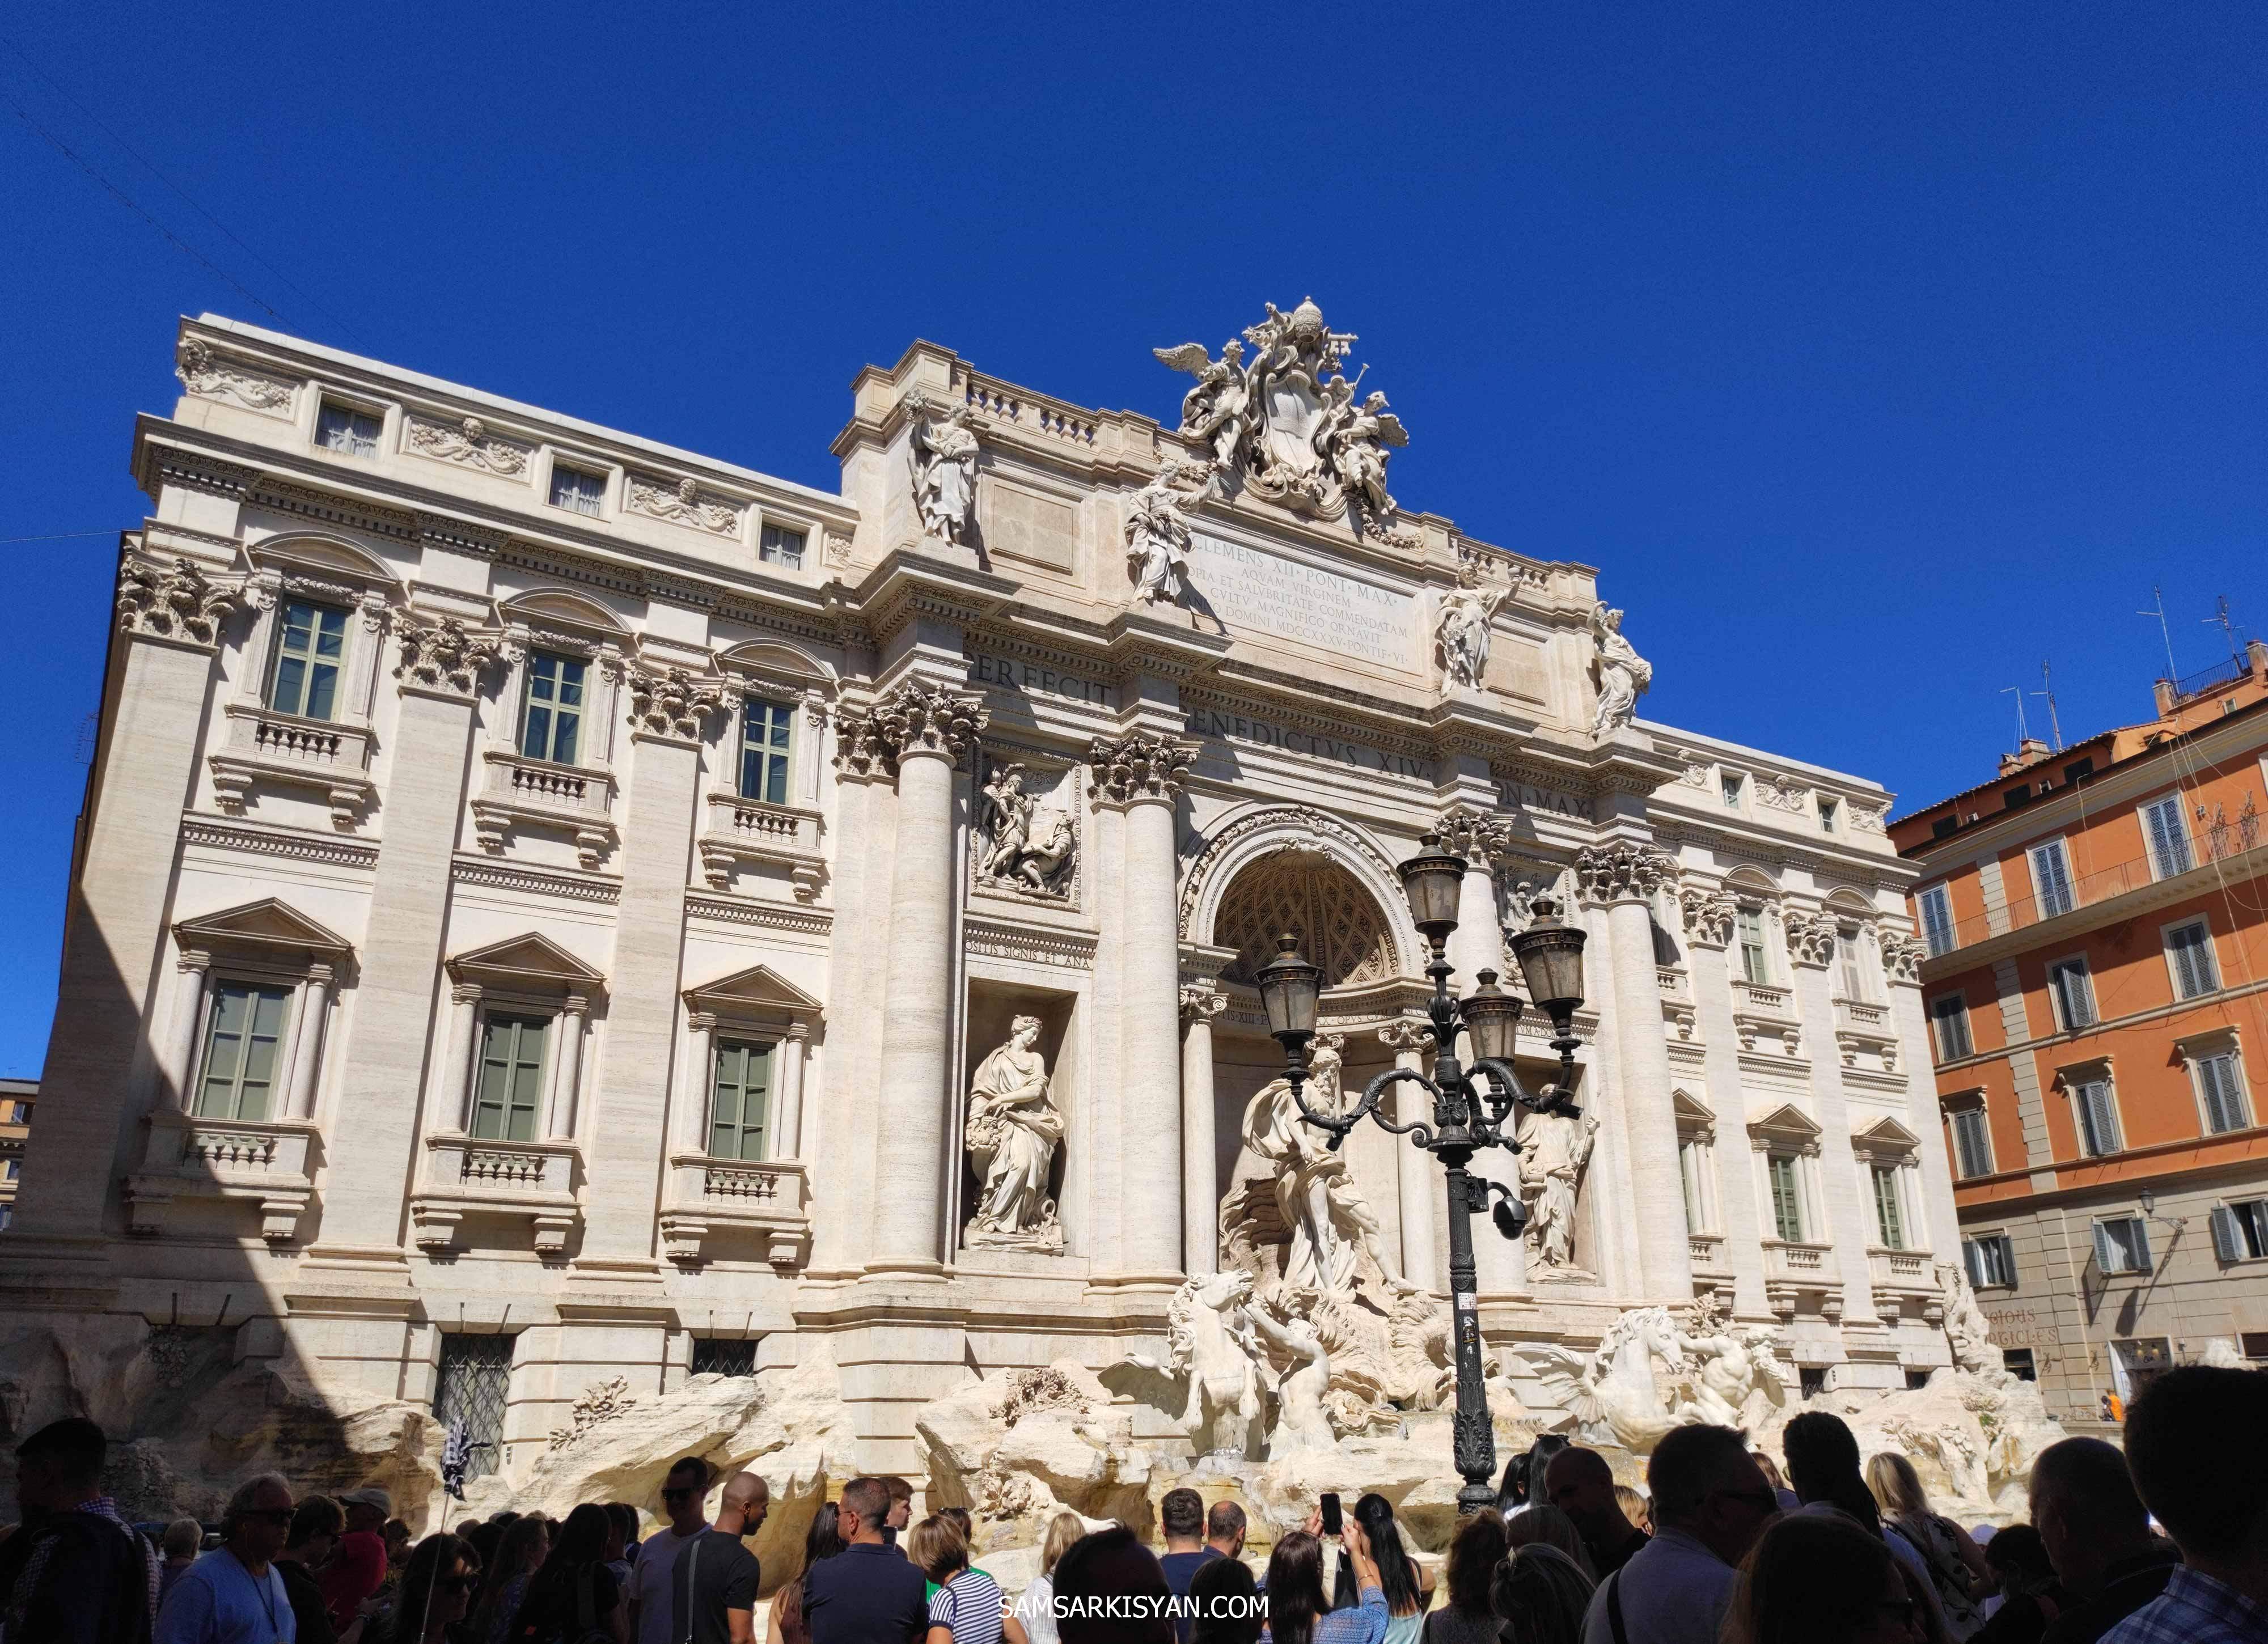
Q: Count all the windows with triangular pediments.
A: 6